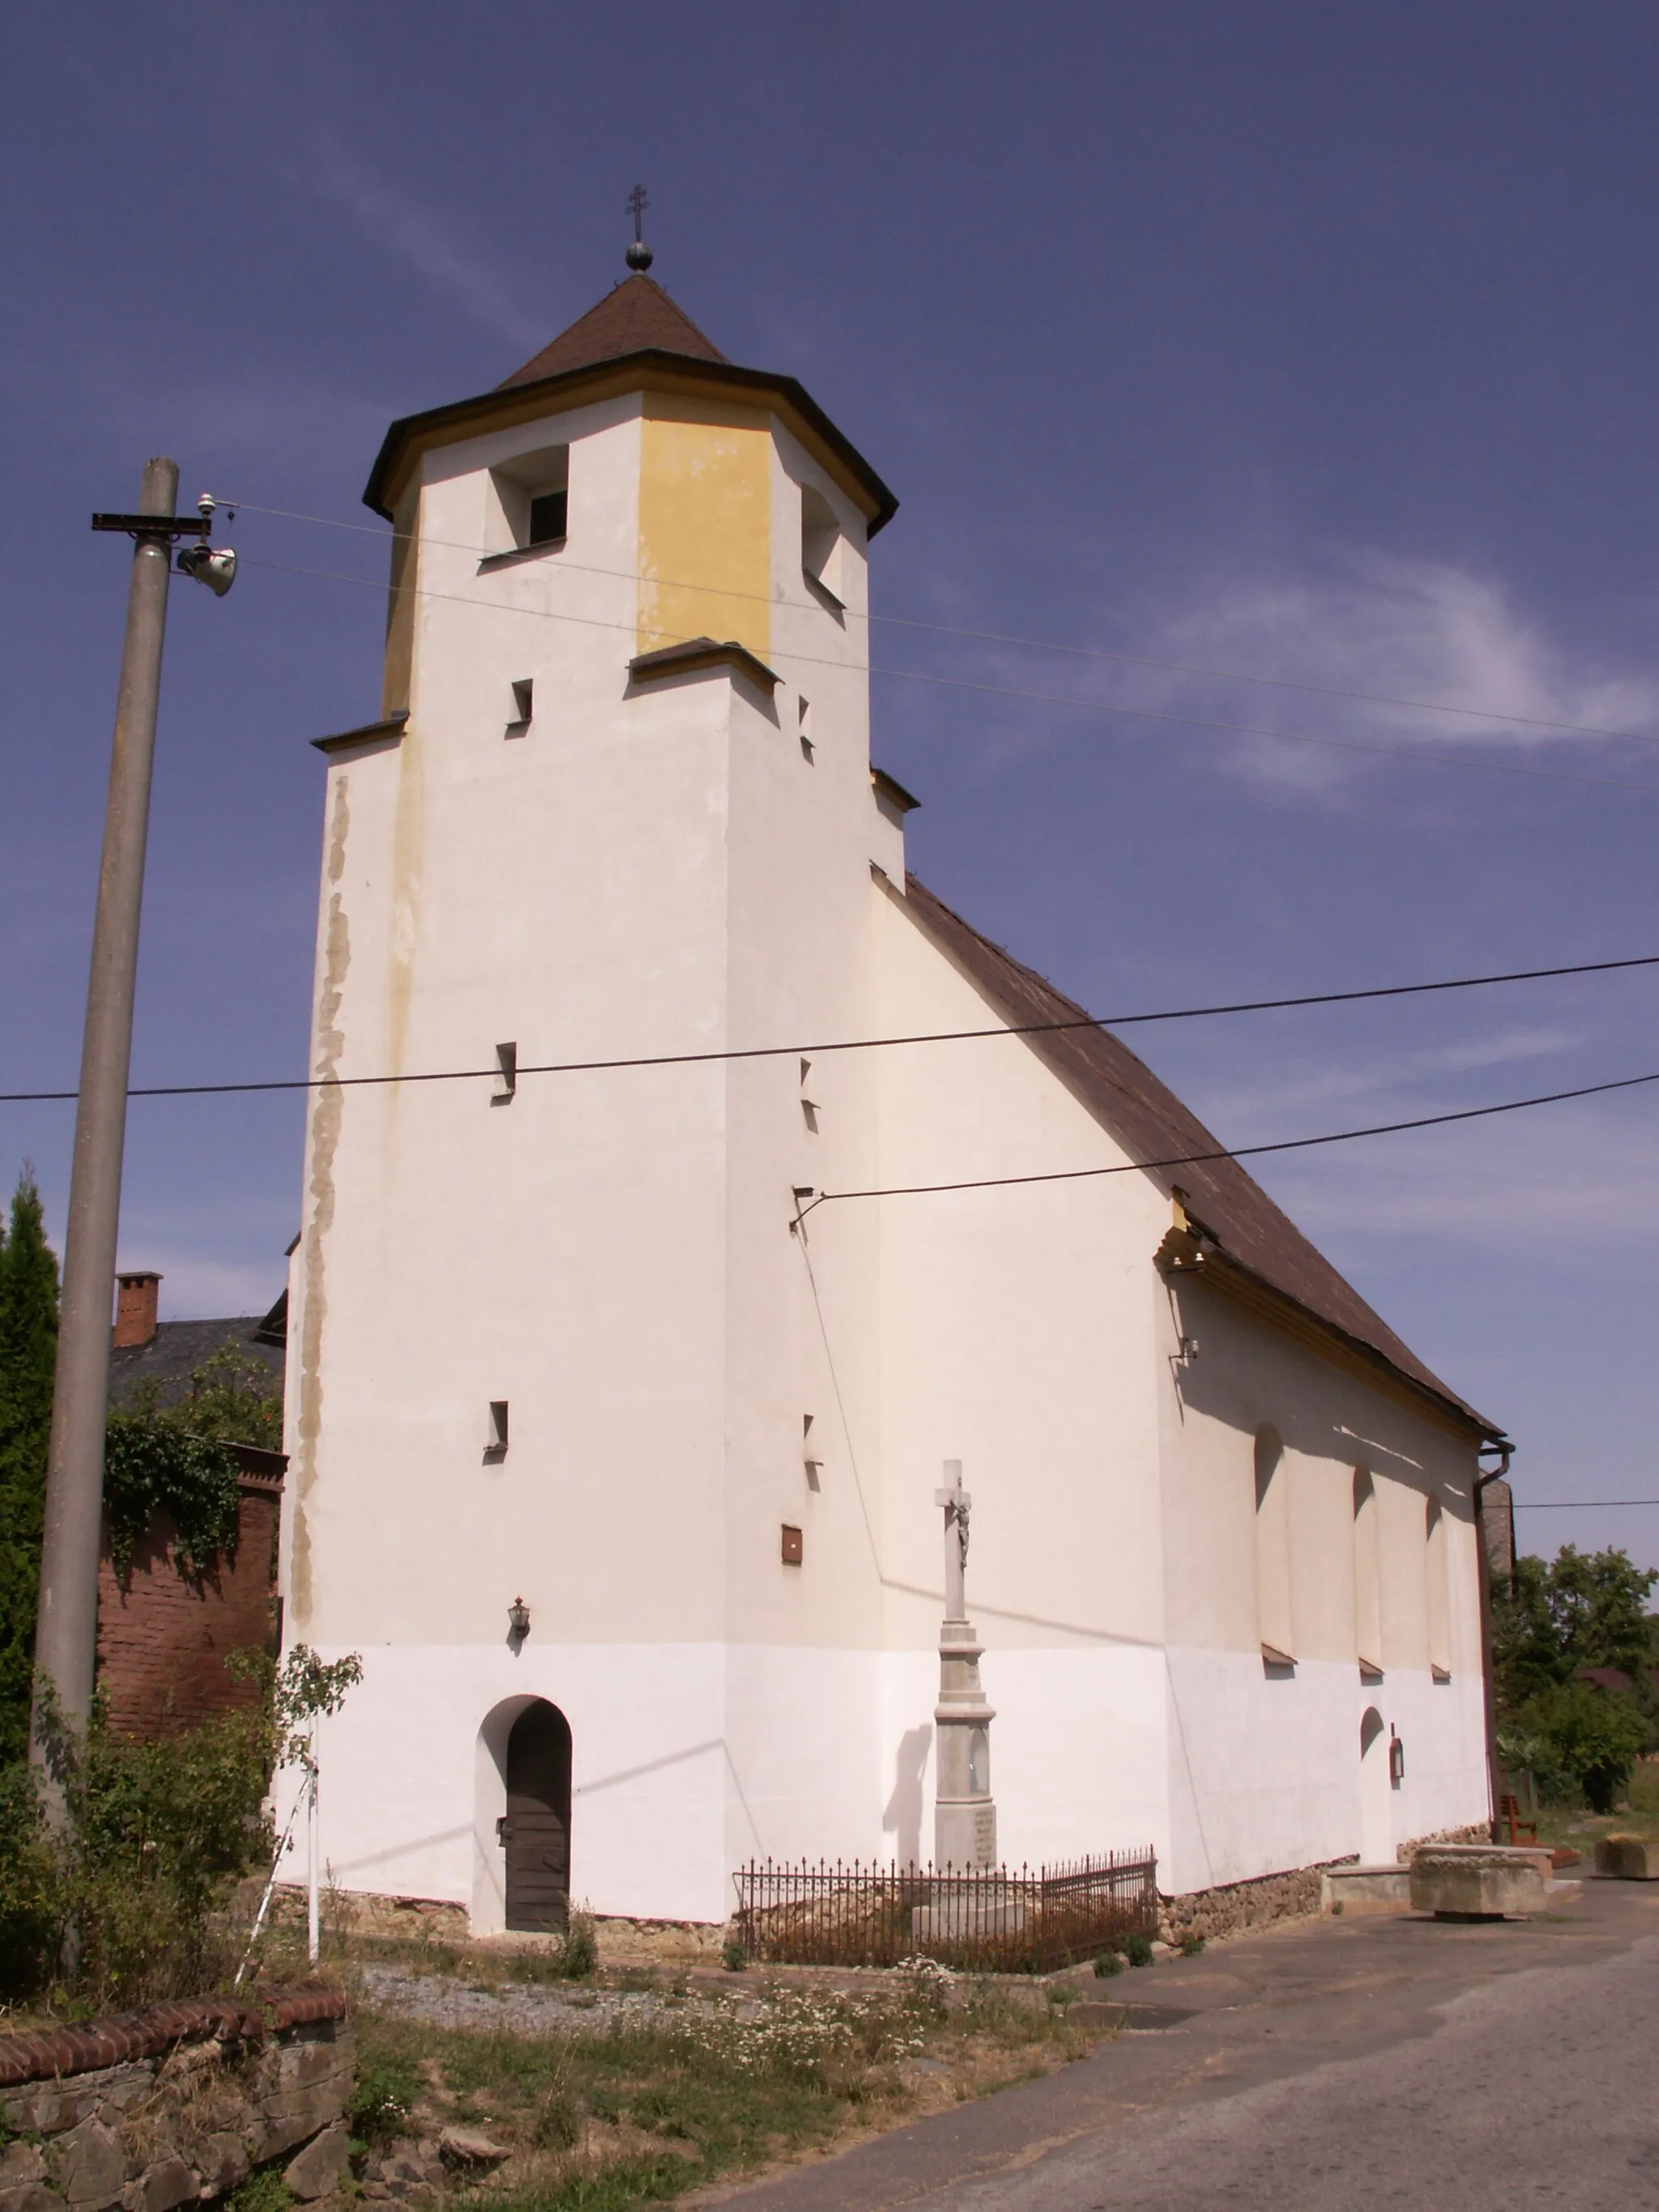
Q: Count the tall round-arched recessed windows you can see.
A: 3